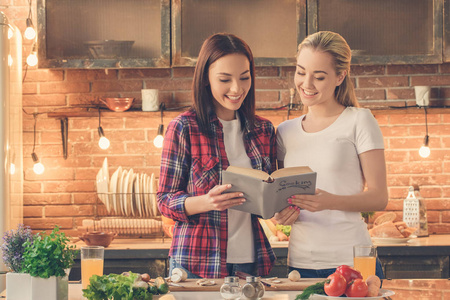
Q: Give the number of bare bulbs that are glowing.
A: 6